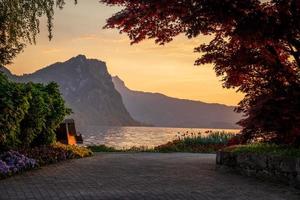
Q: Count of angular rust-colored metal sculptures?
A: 1